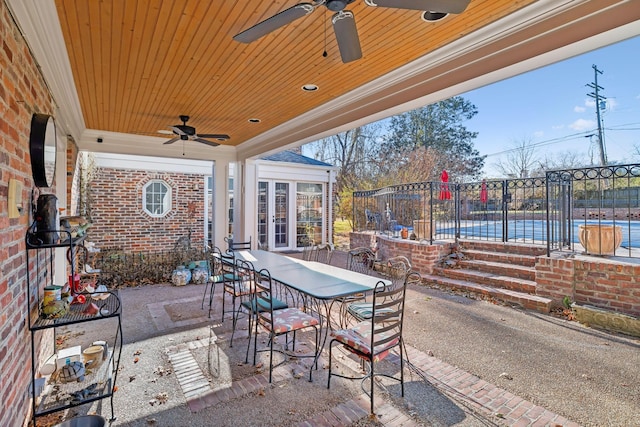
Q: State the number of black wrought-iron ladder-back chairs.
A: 4